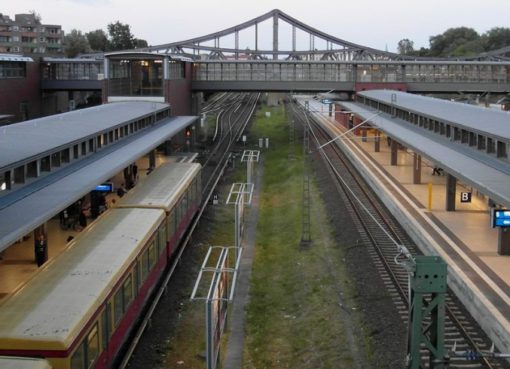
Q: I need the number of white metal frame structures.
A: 3